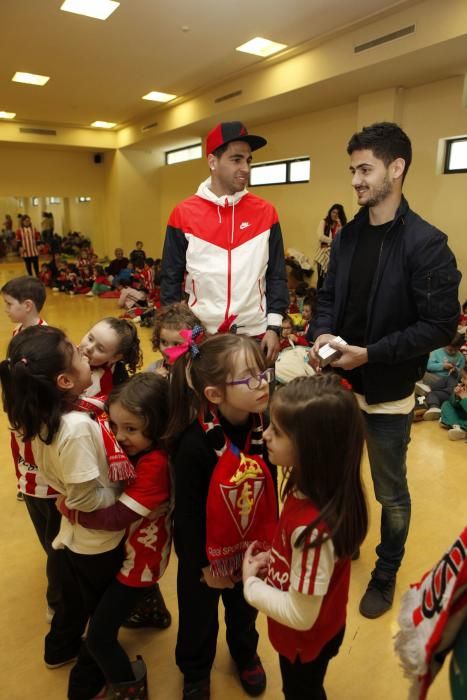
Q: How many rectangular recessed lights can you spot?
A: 6